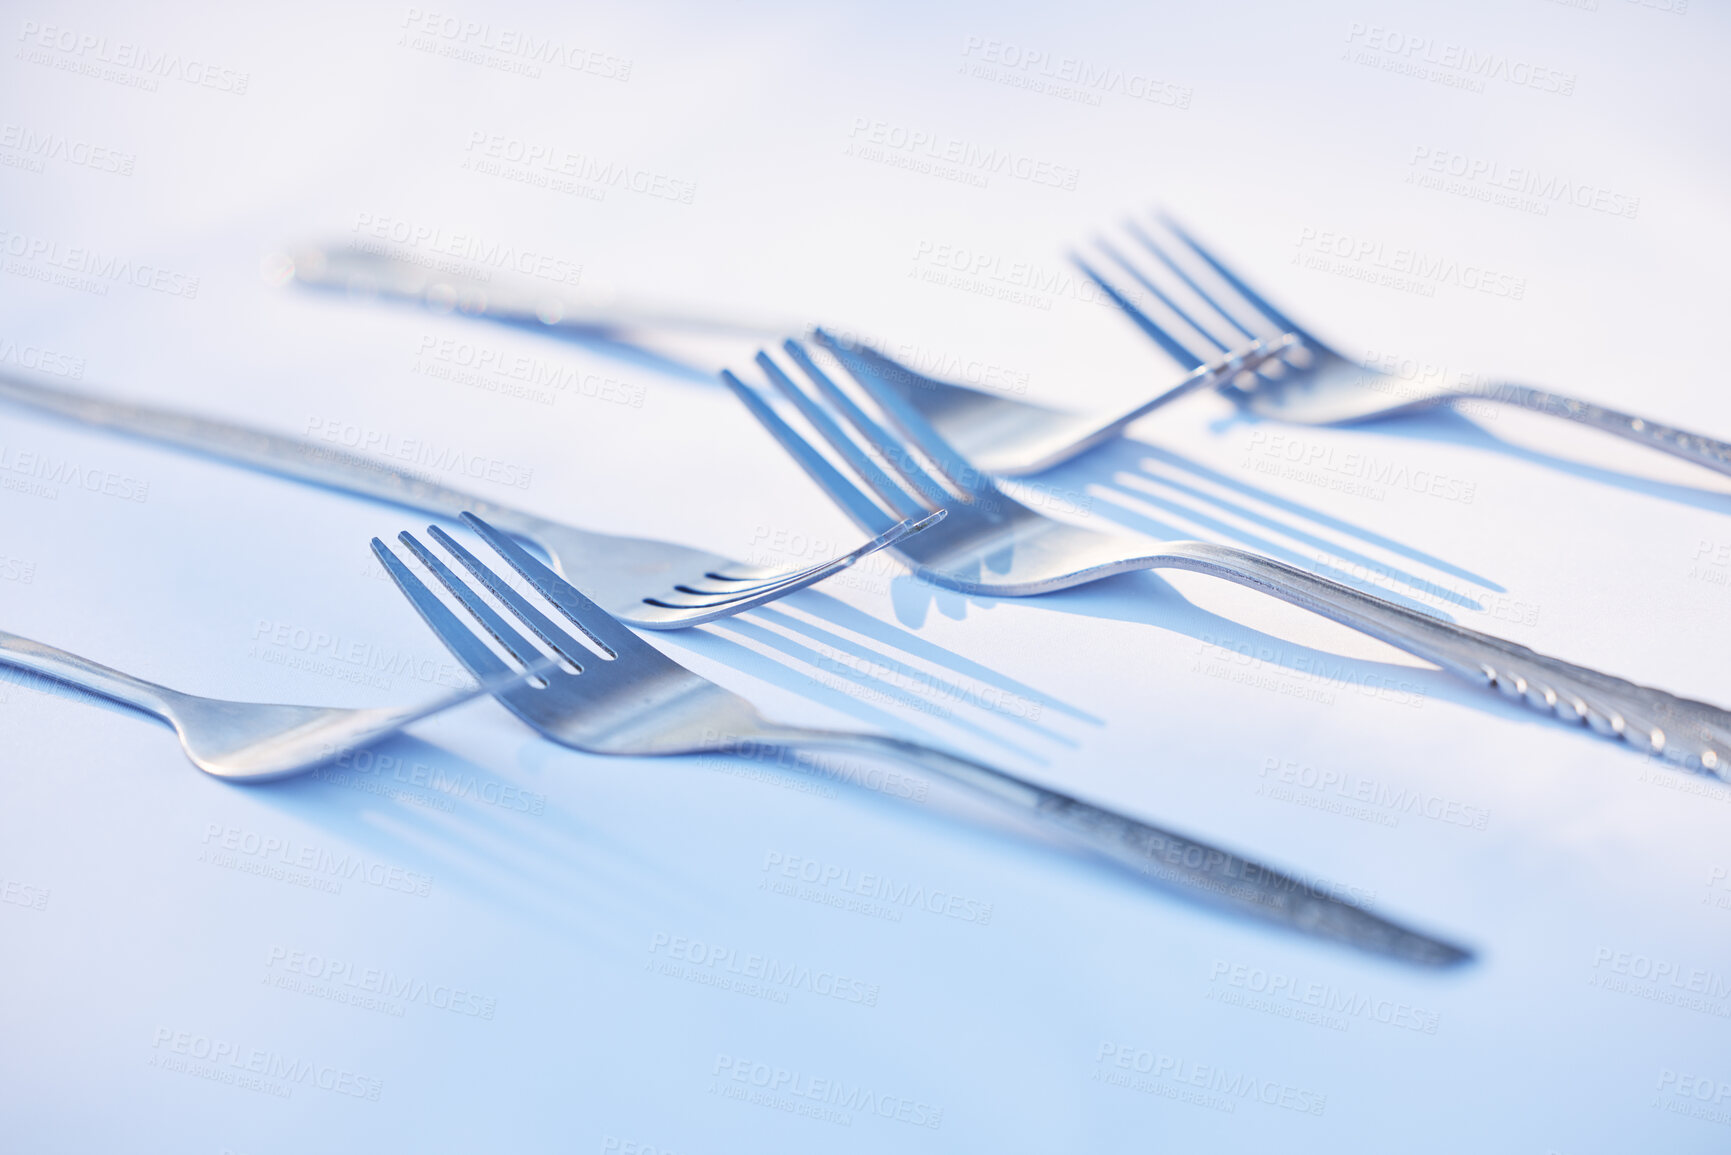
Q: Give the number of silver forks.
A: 6